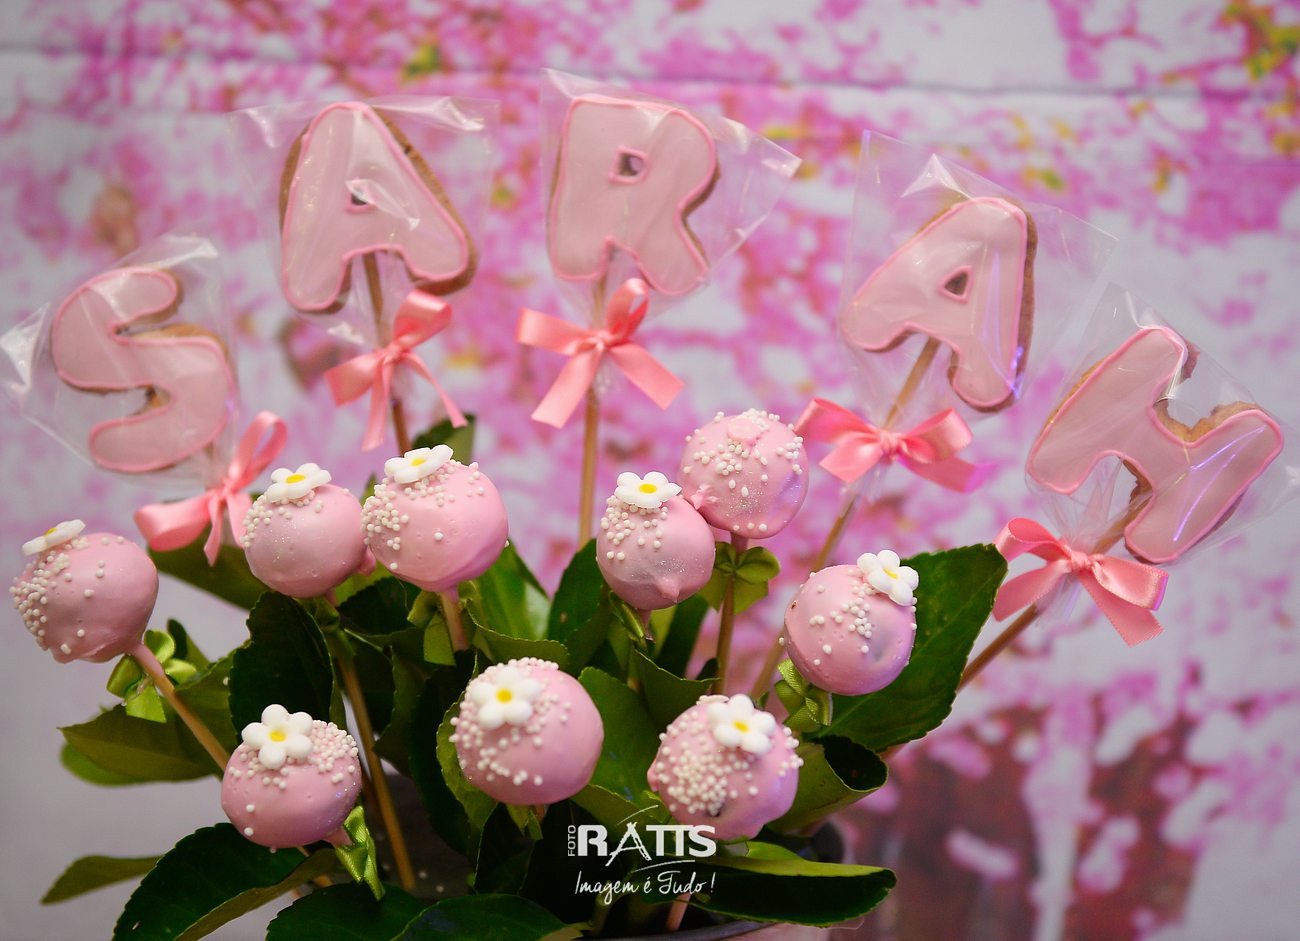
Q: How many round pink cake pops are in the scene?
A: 9